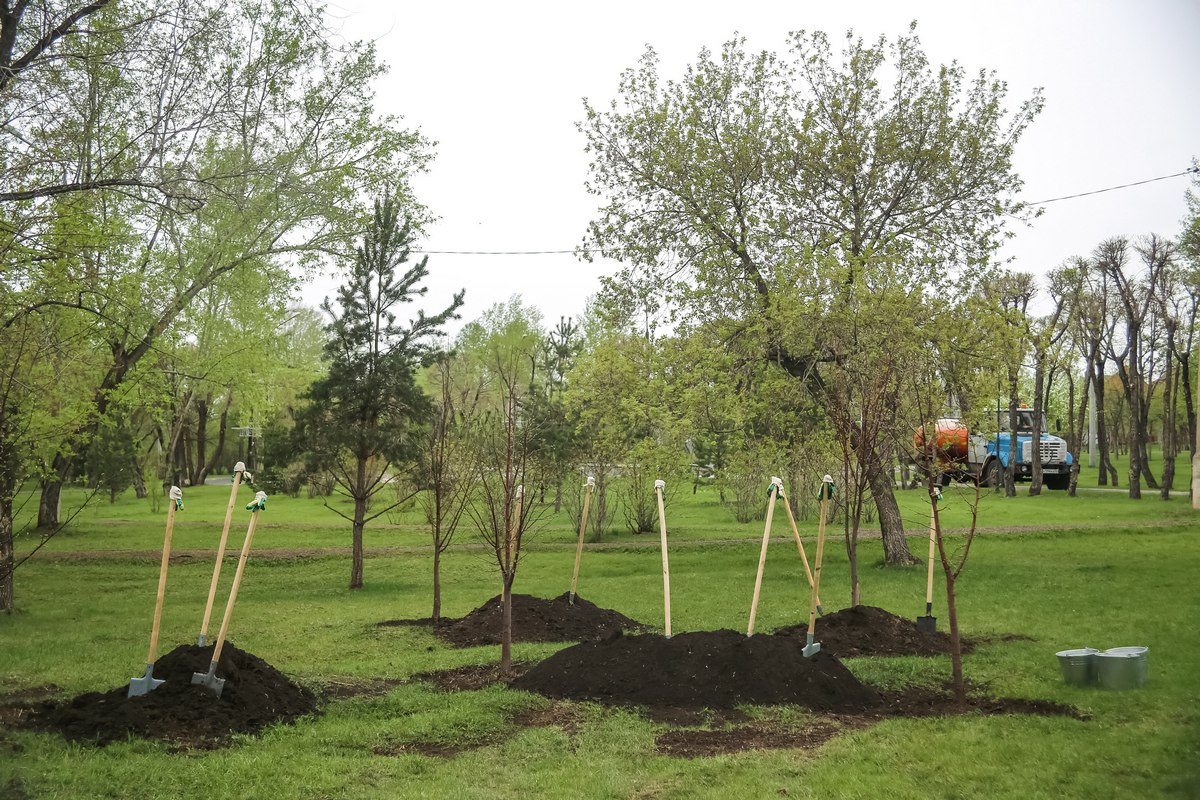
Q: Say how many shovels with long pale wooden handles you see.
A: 10